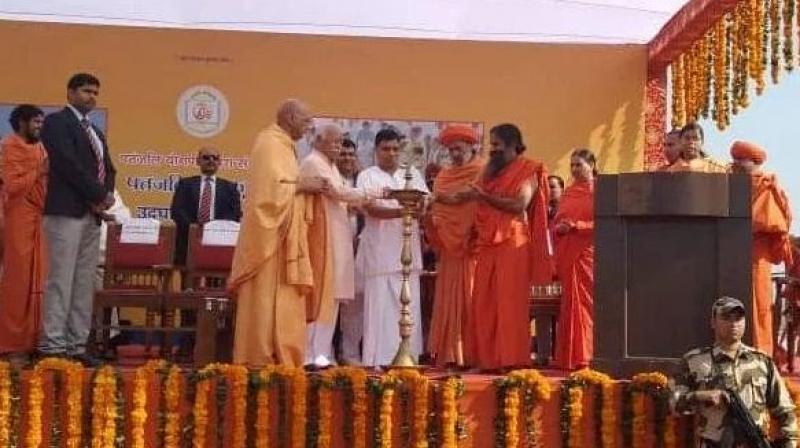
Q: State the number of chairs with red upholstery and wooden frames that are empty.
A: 2